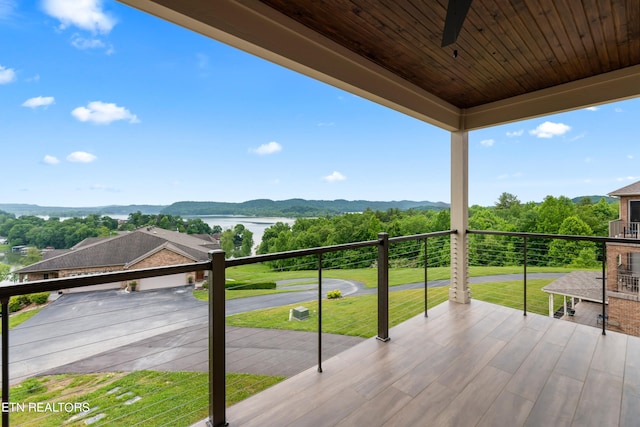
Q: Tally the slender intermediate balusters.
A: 5